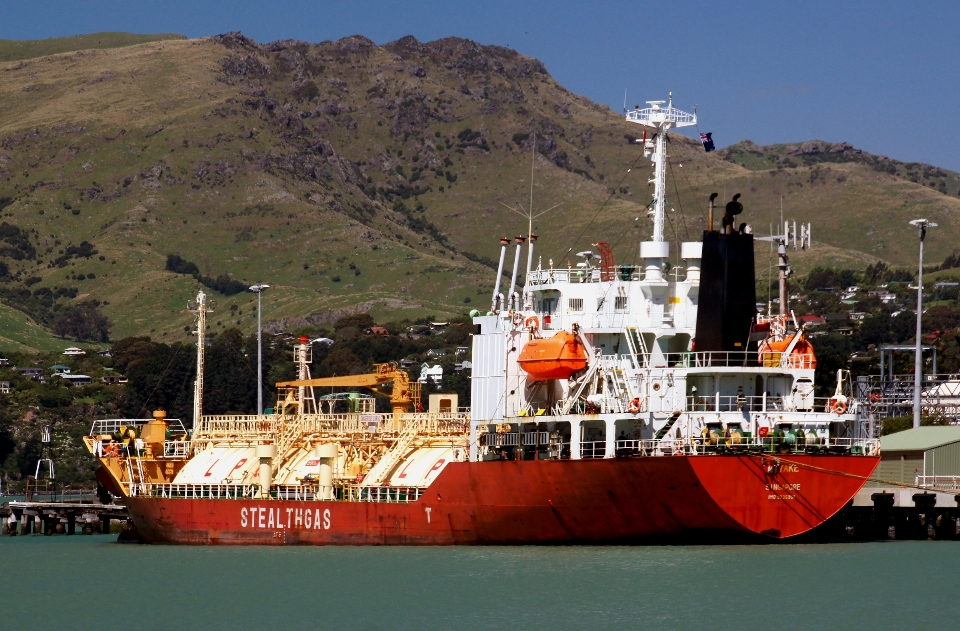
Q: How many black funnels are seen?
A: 1